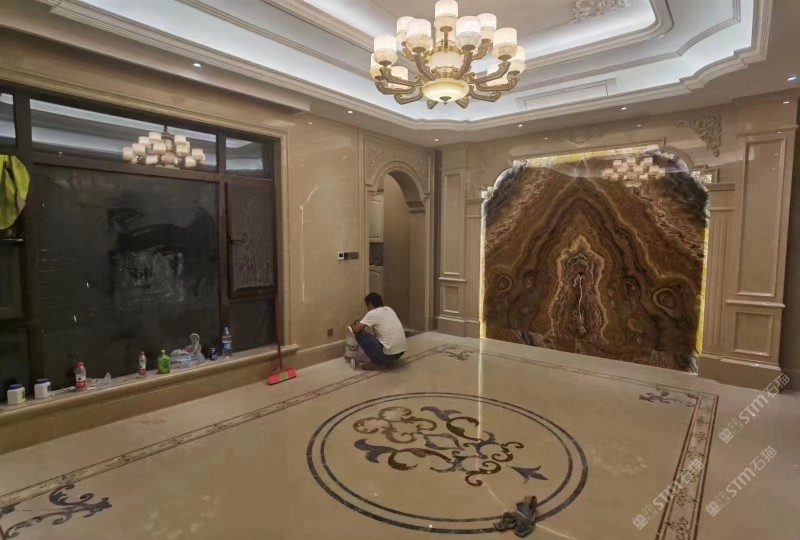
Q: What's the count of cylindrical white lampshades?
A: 11